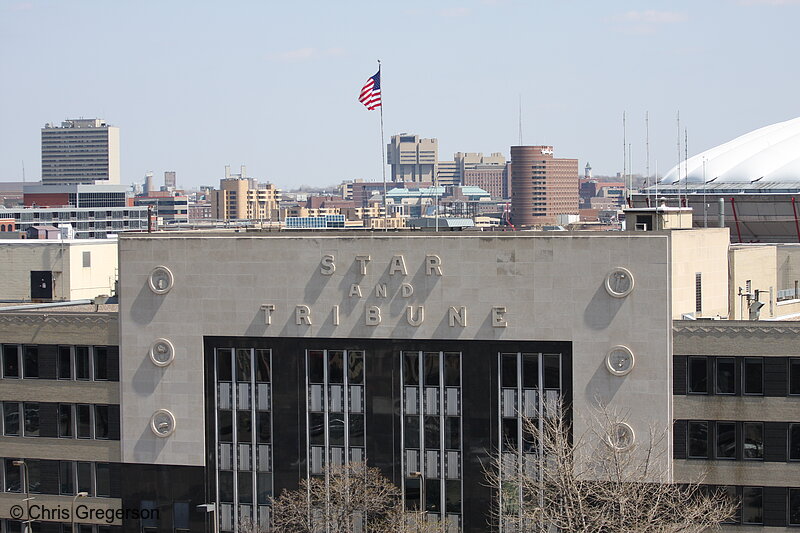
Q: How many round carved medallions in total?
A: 6